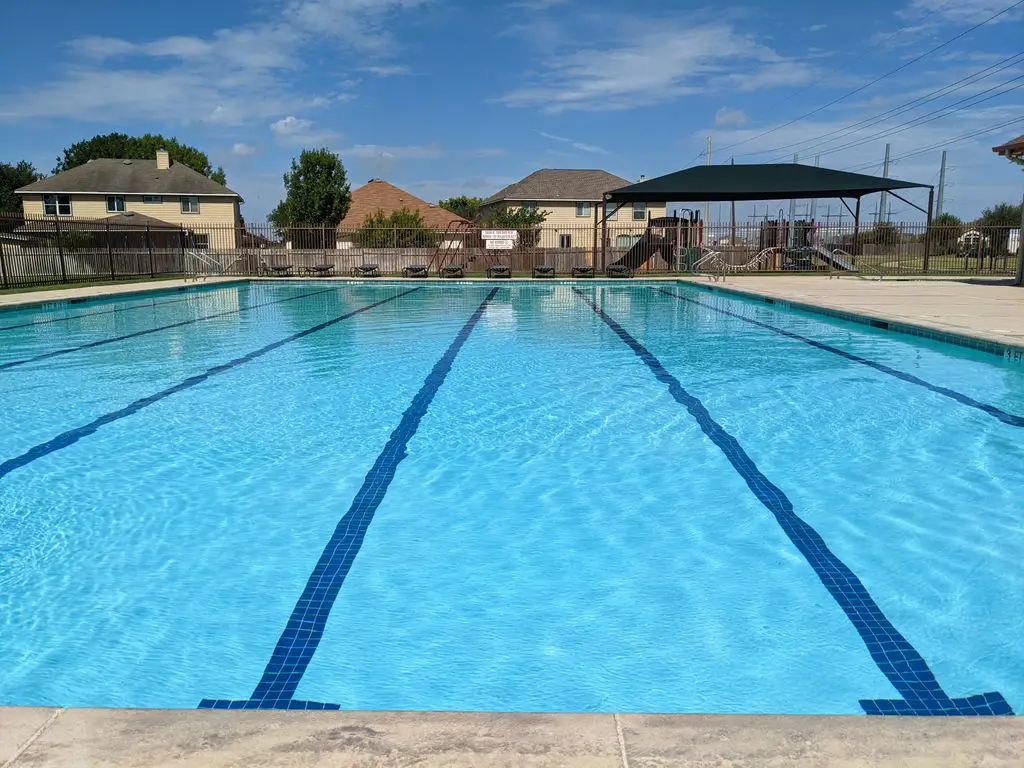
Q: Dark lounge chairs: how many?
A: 9